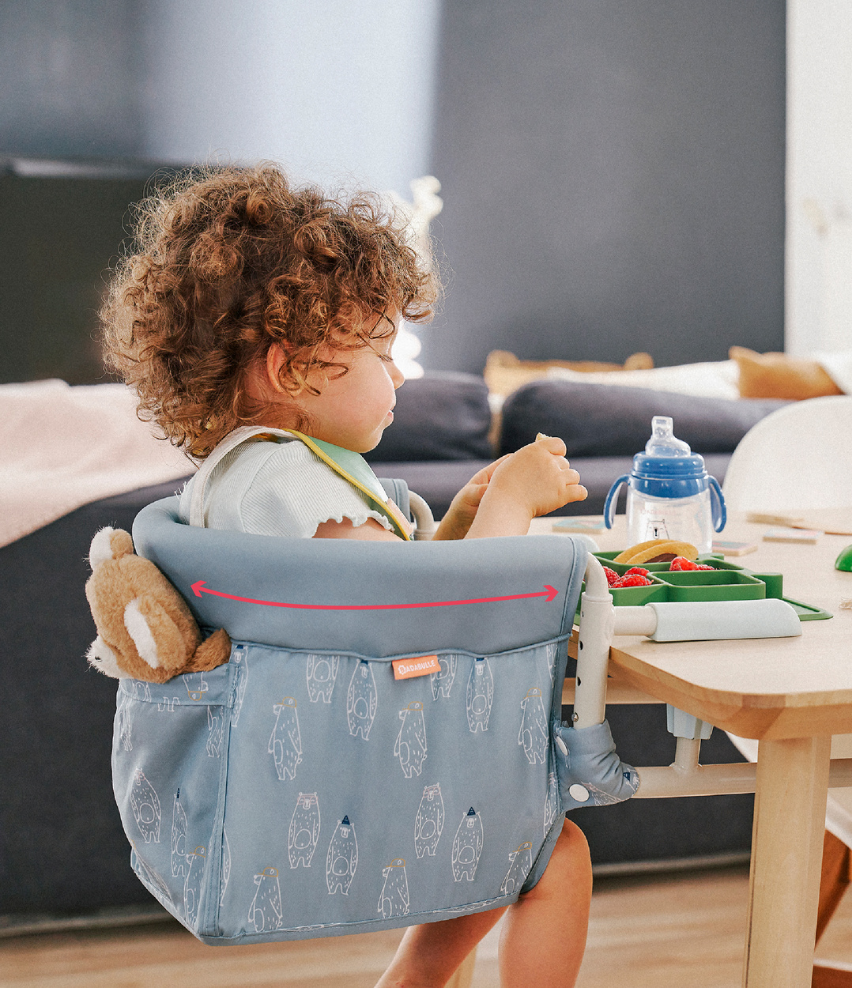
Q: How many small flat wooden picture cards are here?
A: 3